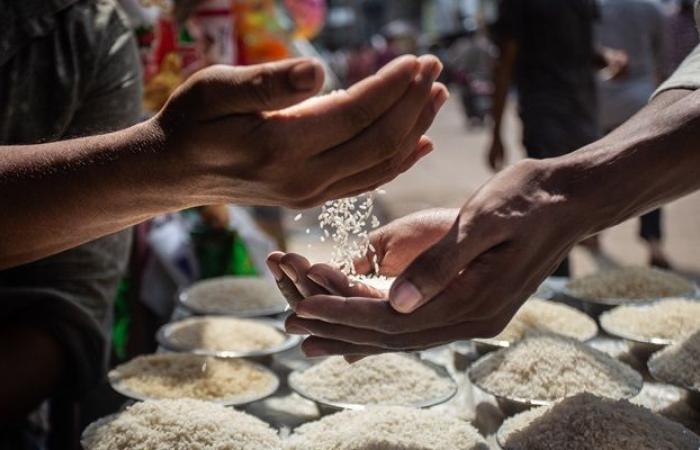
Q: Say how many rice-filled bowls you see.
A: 12